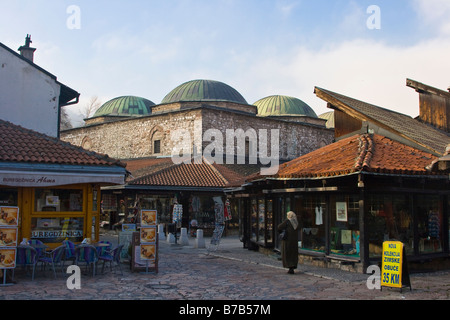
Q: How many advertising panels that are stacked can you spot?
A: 6